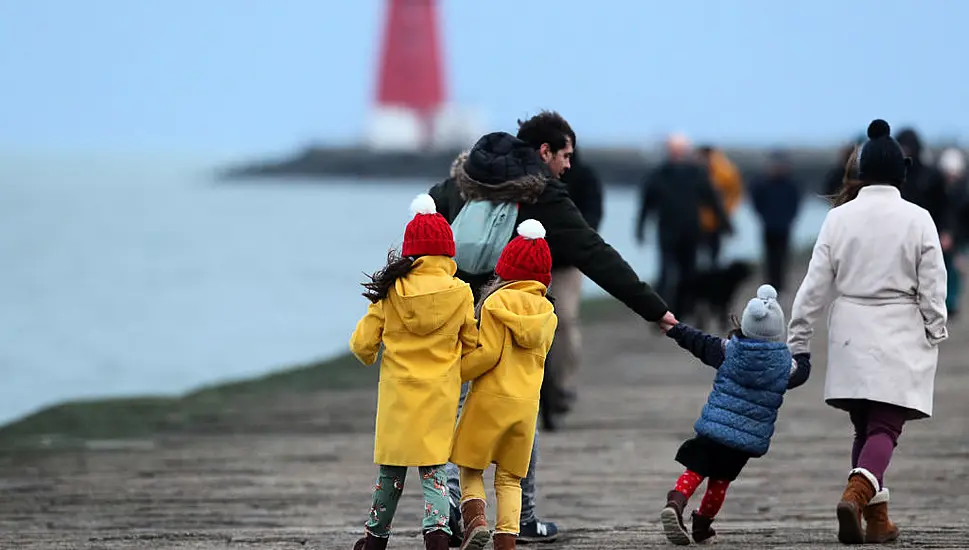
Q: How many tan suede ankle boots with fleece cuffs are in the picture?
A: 2